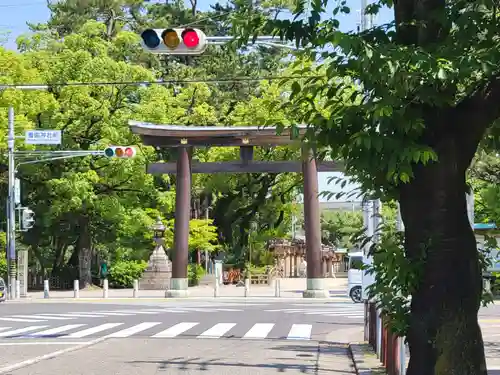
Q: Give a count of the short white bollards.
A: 8